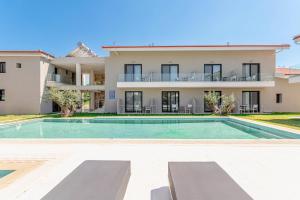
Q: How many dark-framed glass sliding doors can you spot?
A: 8